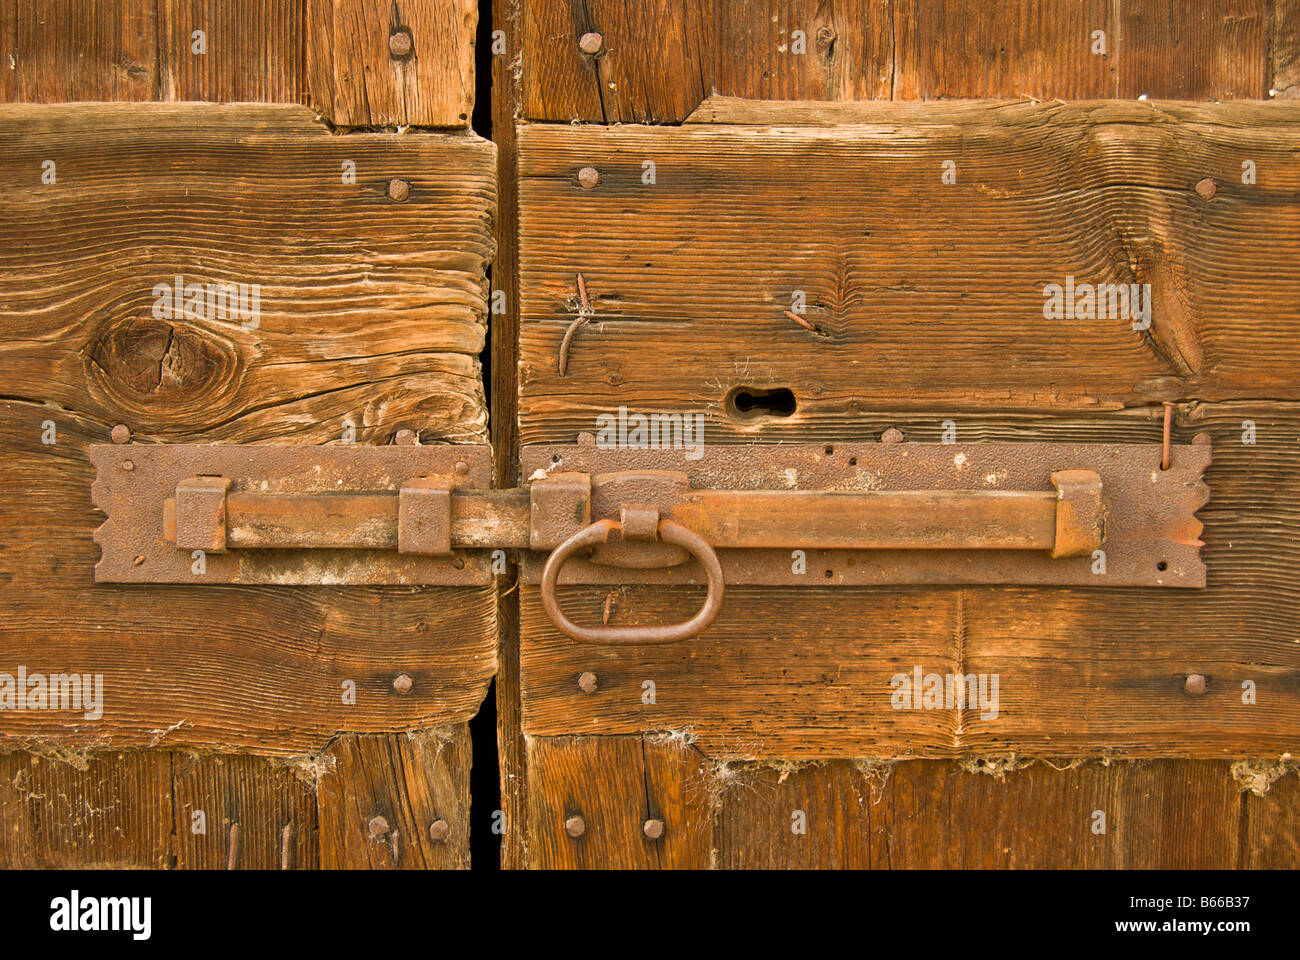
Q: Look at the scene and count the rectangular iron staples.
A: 4